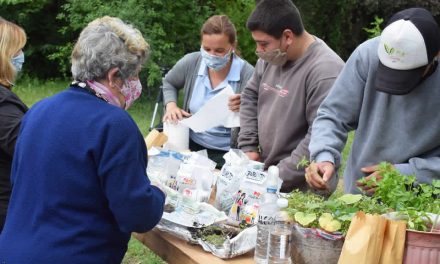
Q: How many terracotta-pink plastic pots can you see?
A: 1